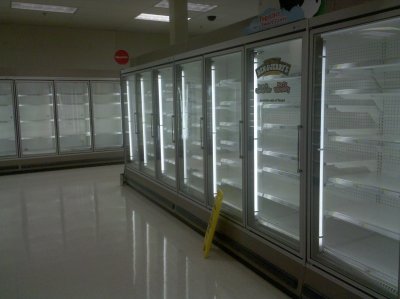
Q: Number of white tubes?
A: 7